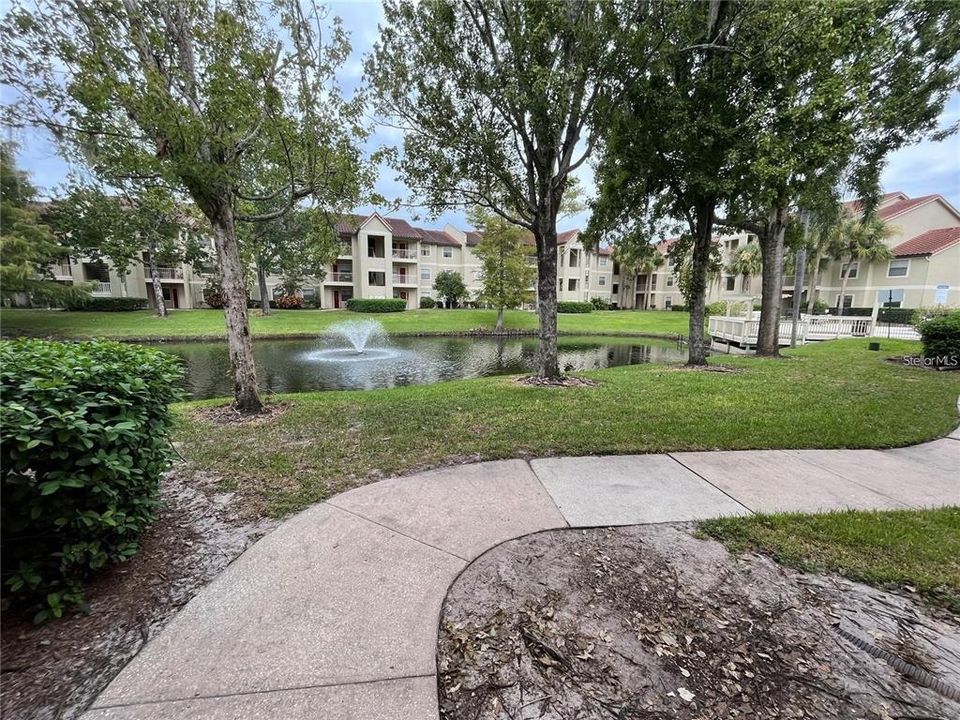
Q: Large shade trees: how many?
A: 4